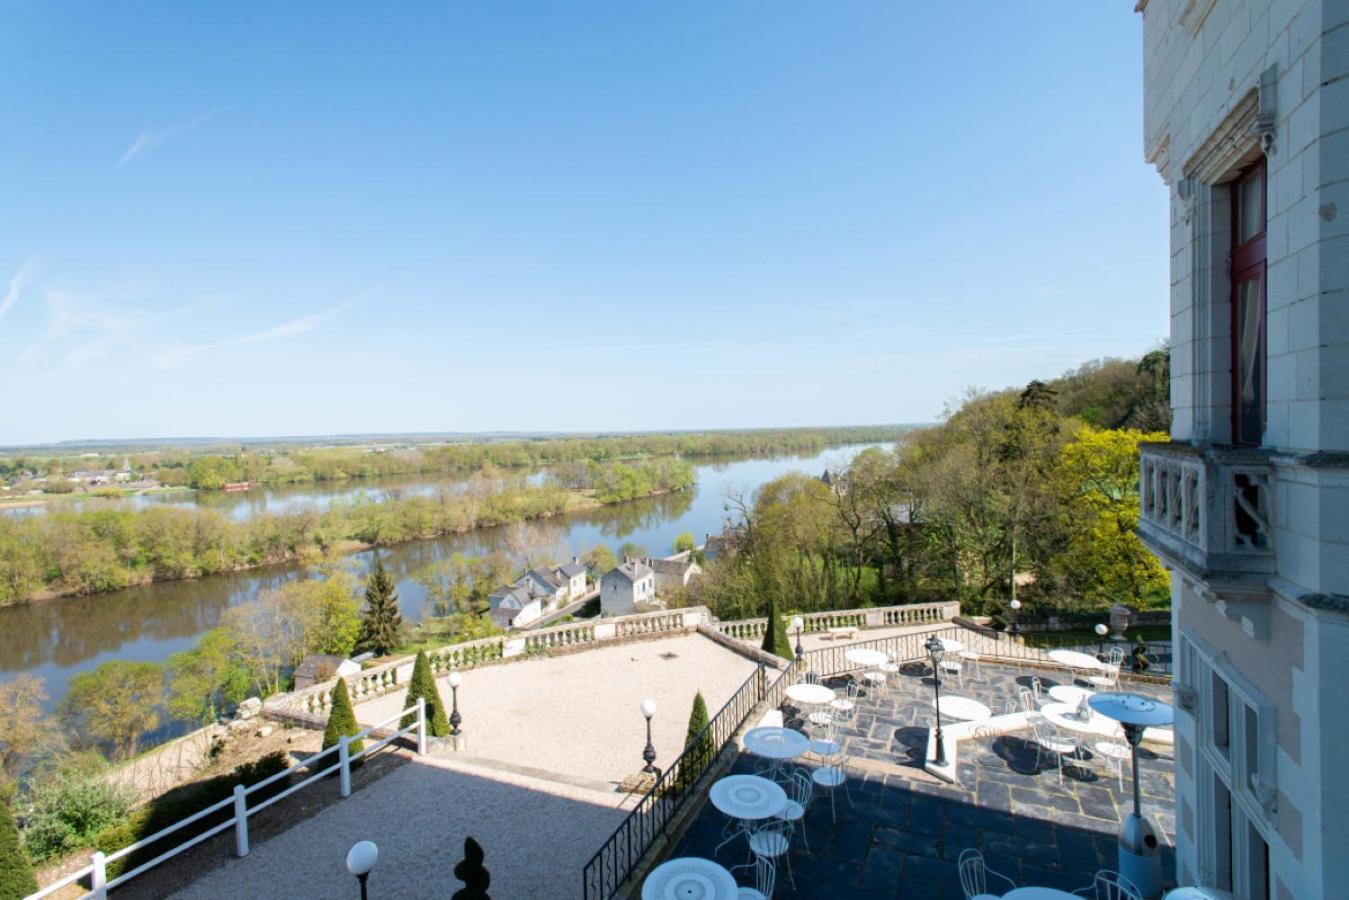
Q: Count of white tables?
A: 11